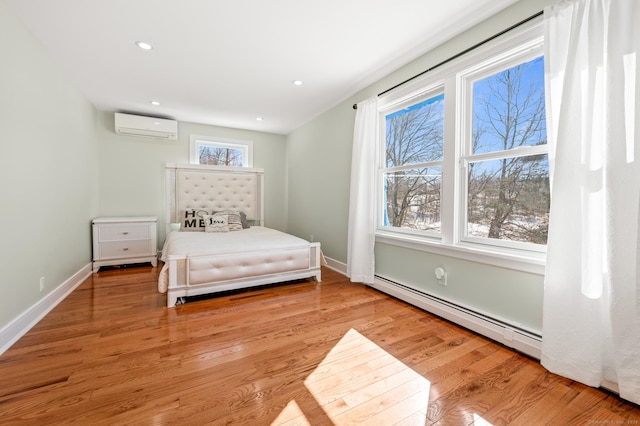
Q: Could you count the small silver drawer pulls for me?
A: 2